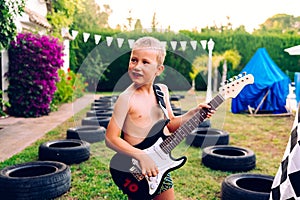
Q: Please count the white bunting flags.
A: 11